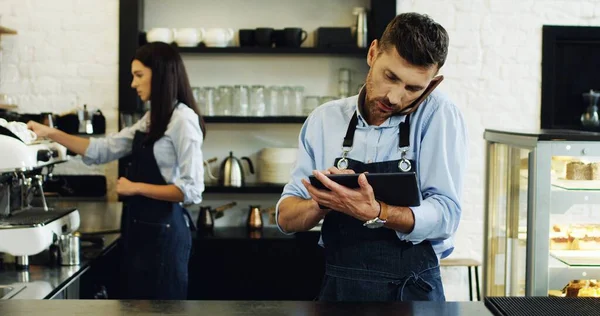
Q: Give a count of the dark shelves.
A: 3